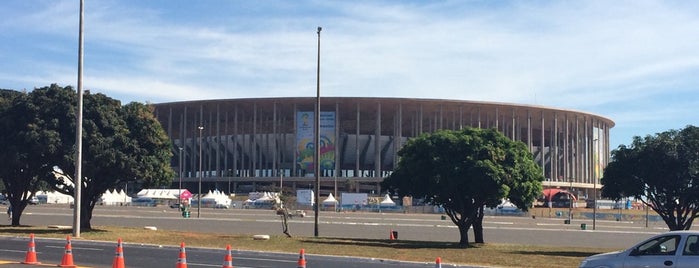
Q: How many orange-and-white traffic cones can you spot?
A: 7